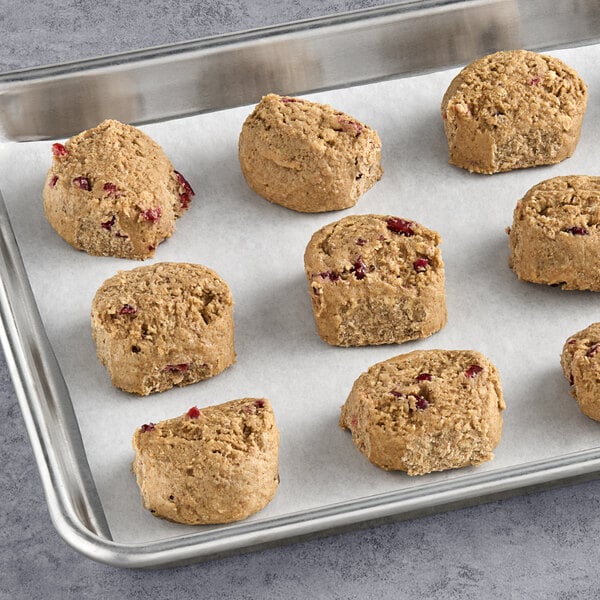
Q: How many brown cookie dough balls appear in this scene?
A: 9